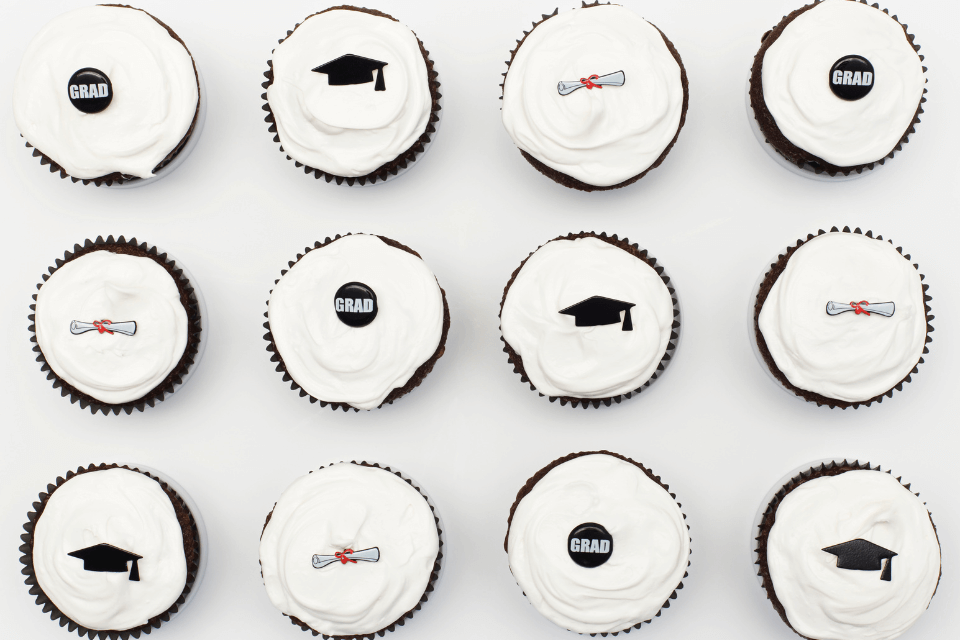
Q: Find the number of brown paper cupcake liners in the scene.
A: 12